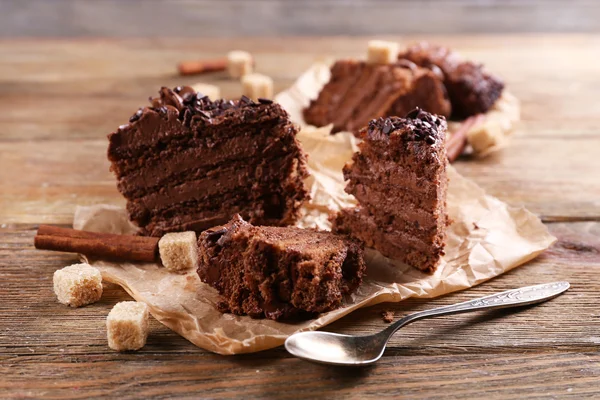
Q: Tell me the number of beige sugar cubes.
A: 8